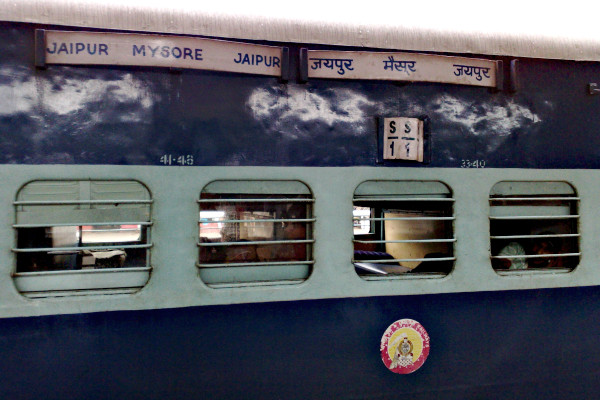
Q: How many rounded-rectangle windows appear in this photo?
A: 4